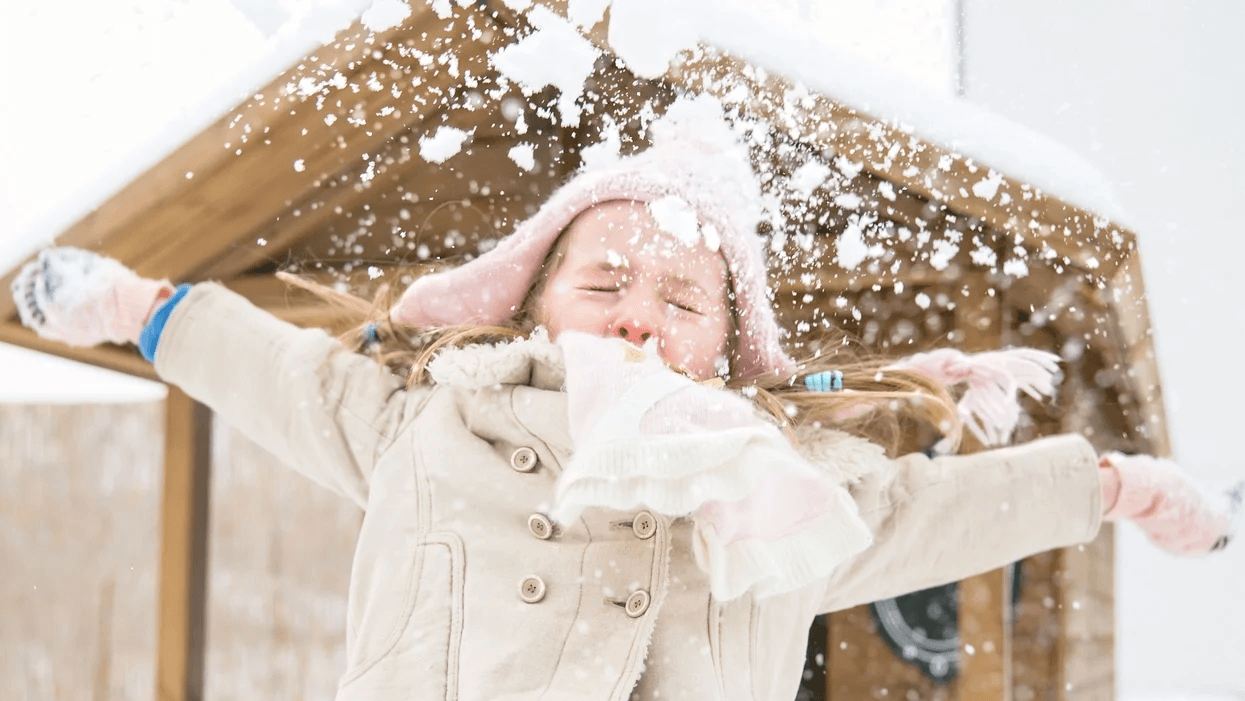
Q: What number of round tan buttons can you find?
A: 5